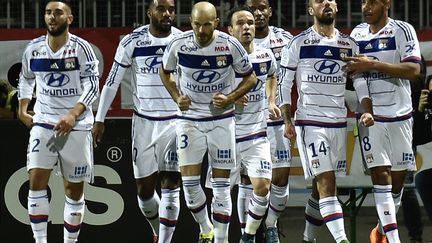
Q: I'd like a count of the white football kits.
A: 7